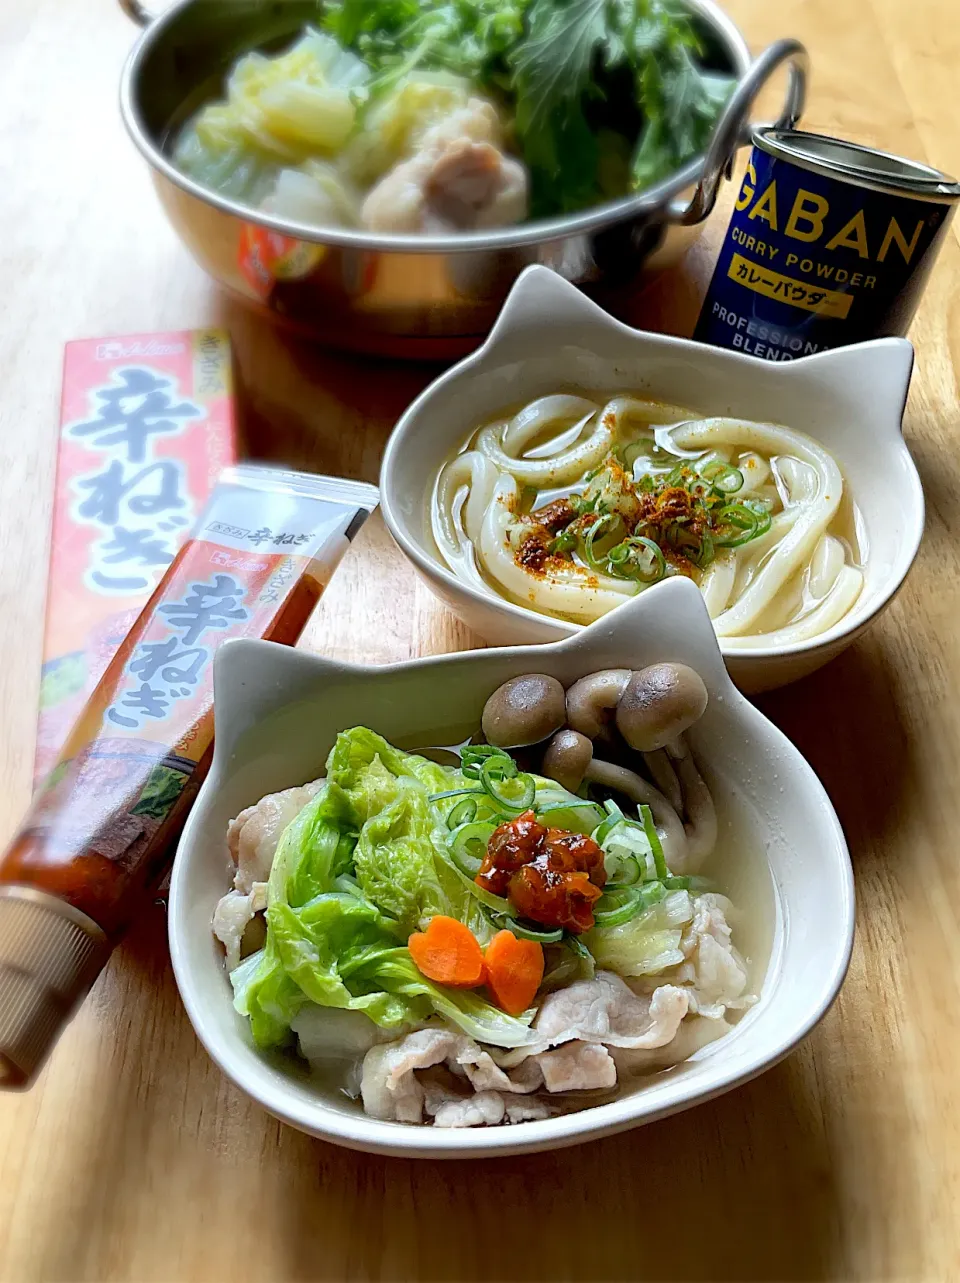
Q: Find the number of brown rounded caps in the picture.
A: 4